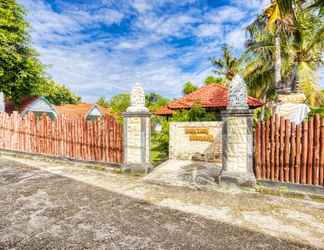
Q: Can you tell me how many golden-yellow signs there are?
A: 2